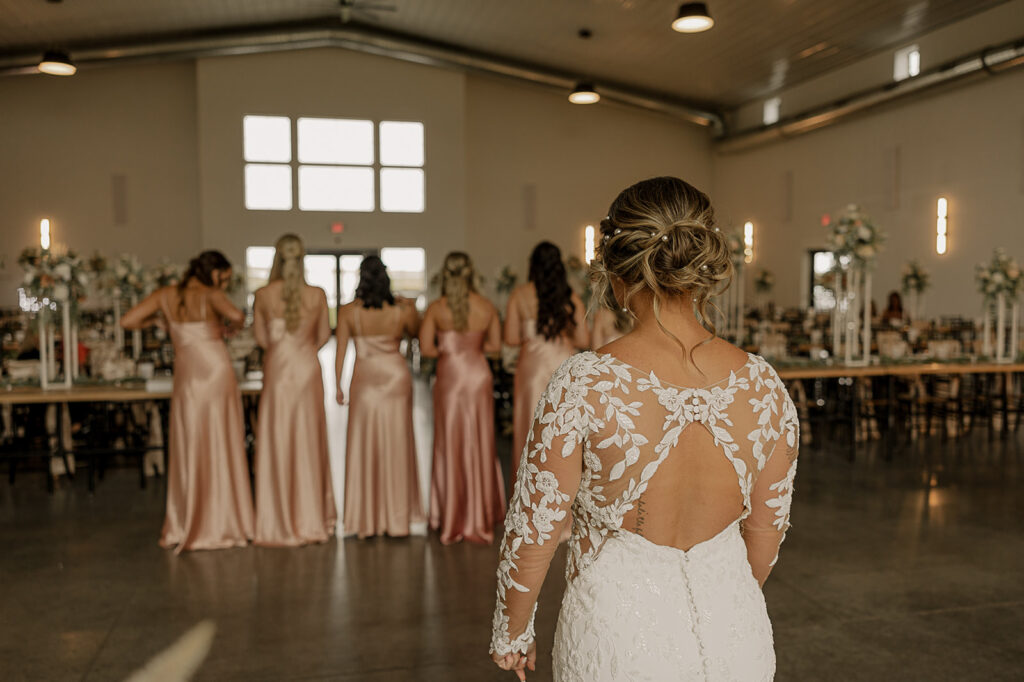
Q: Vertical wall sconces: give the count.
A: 4